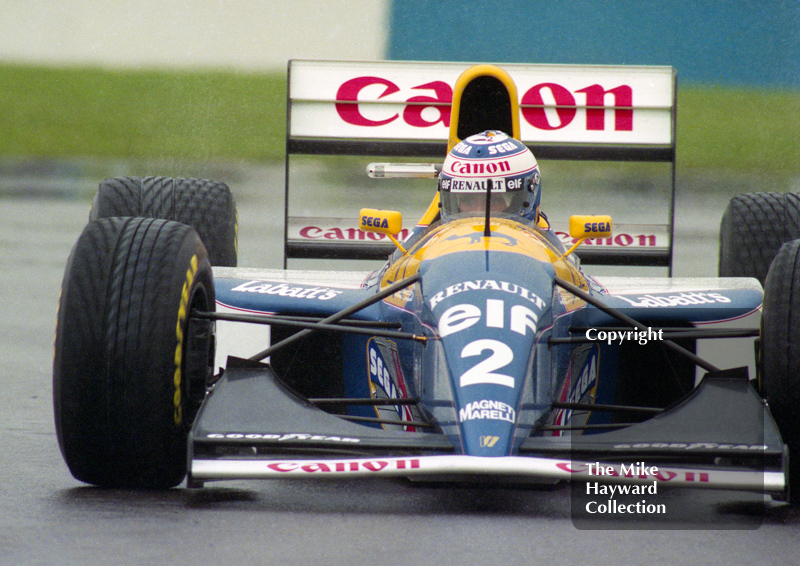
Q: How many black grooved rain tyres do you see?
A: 4